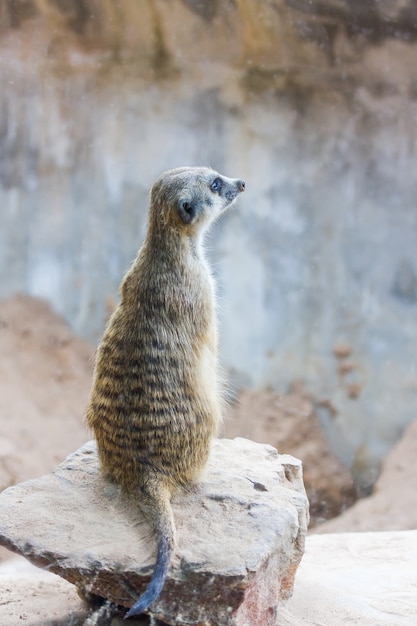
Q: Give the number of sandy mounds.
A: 3